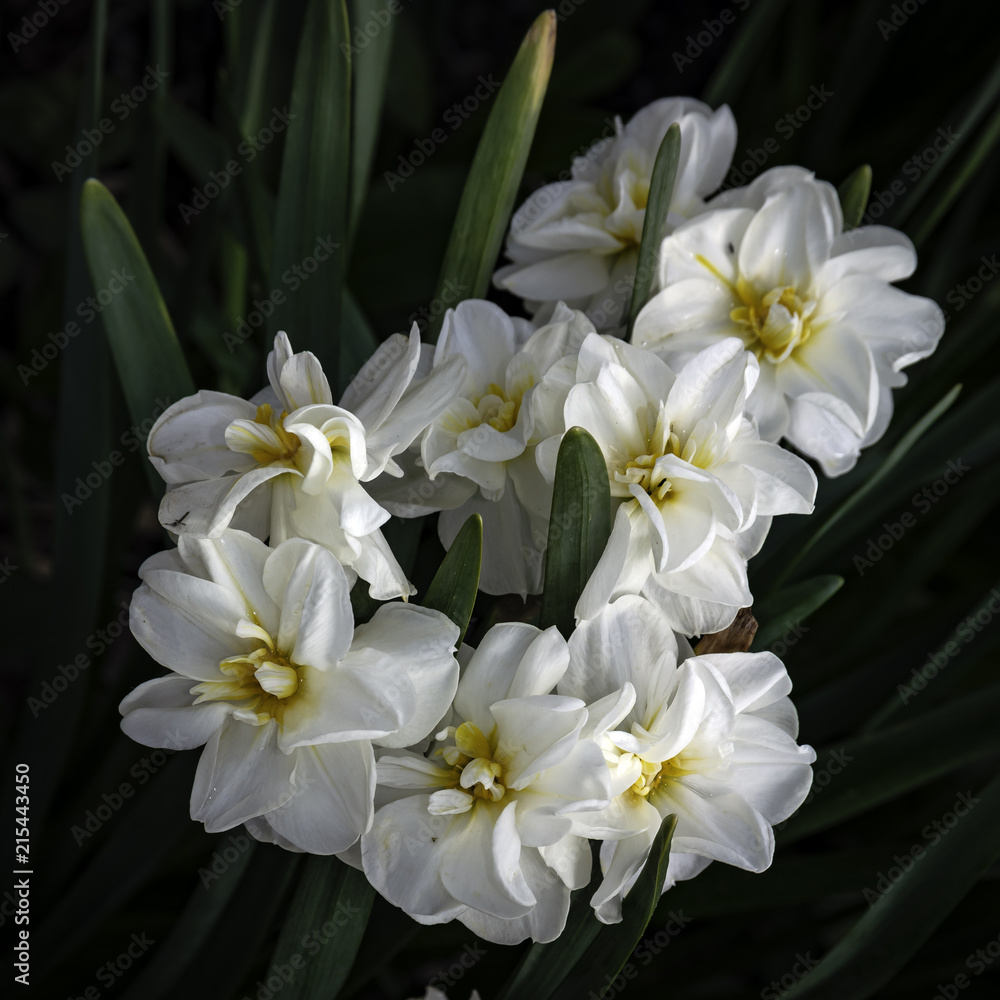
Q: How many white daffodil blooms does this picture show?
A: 8